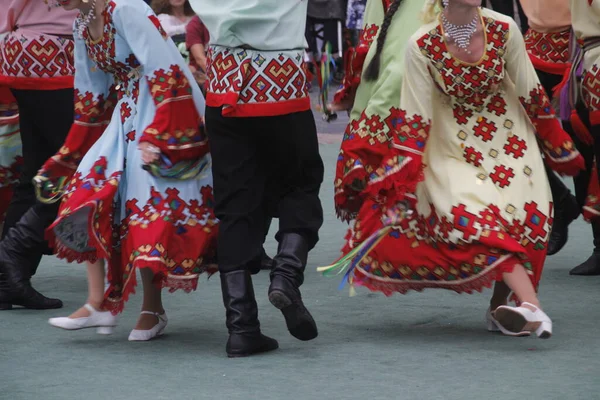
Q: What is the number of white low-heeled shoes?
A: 4